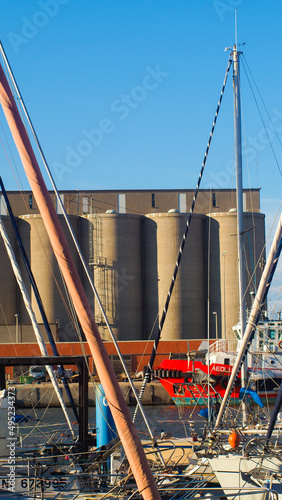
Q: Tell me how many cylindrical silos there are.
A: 5